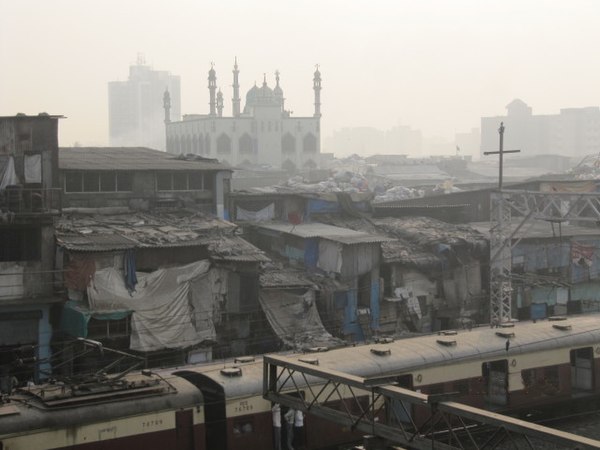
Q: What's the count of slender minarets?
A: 5